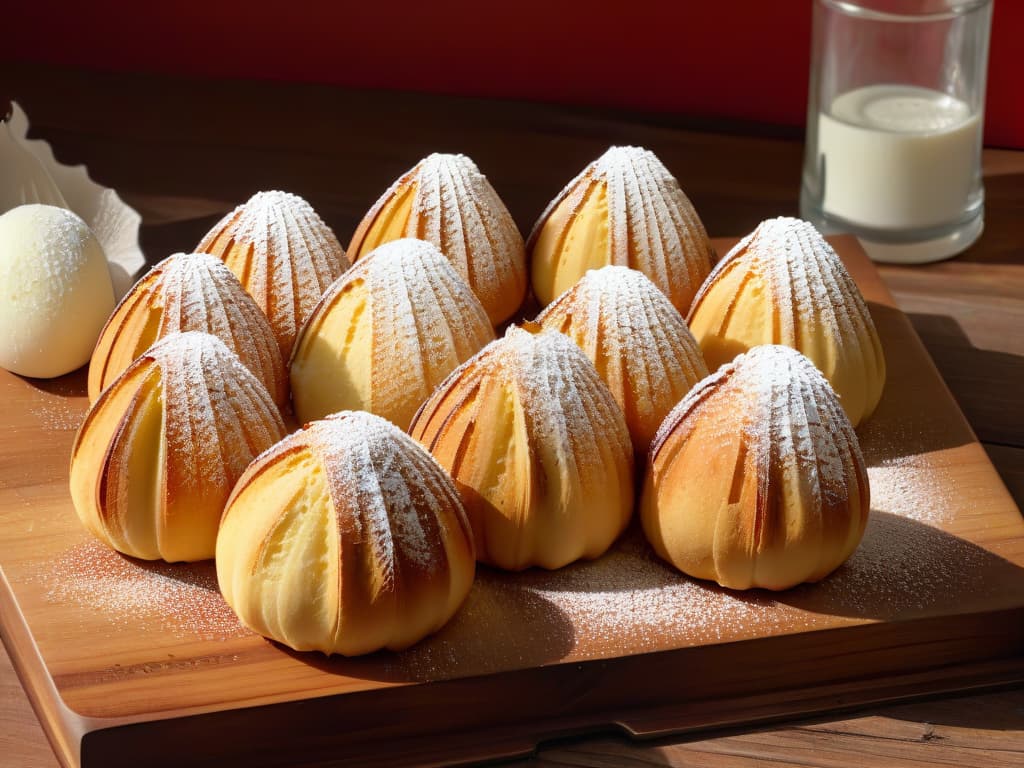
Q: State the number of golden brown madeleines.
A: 11